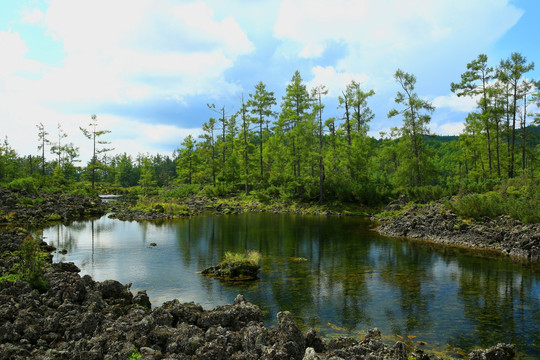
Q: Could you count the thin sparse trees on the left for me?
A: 3